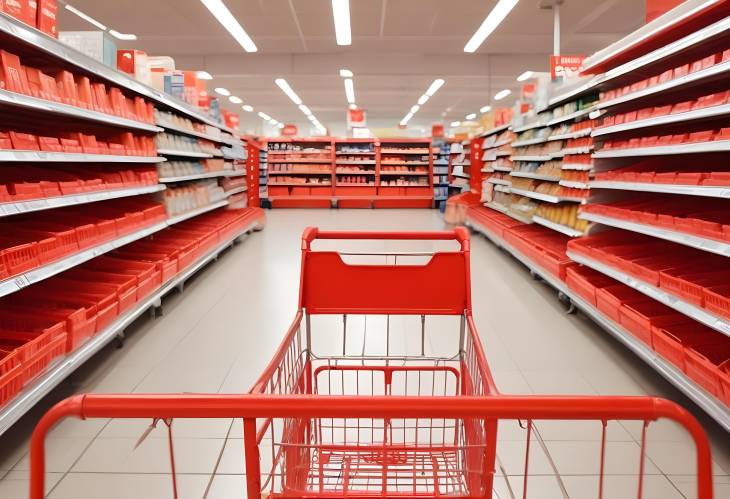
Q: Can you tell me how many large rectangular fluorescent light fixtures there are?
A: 3